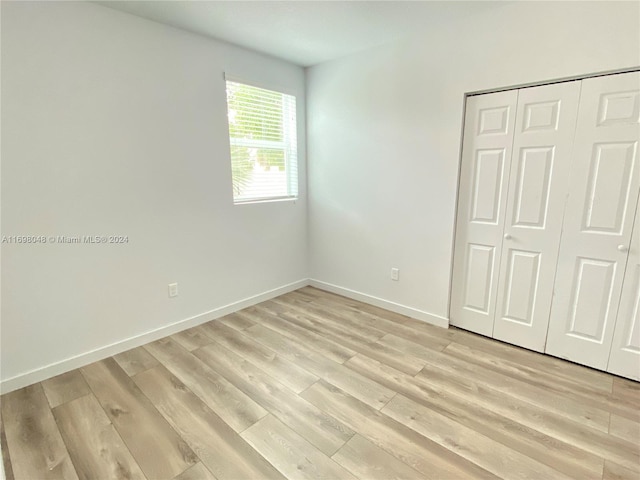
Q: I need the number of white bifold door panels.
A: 4